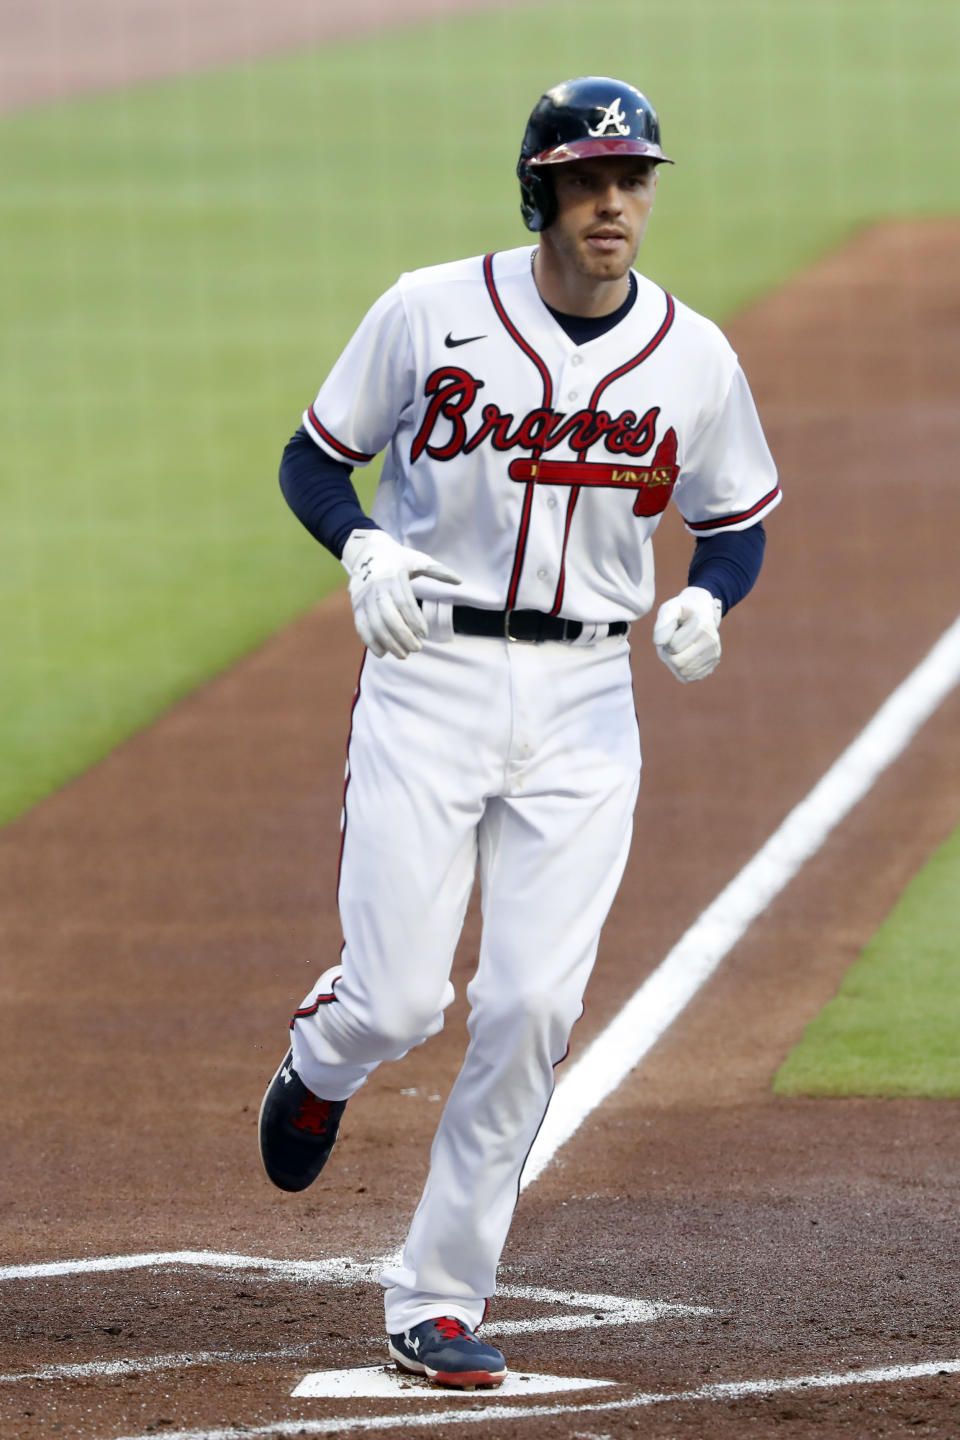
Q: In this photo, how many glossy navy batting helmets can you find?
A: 1